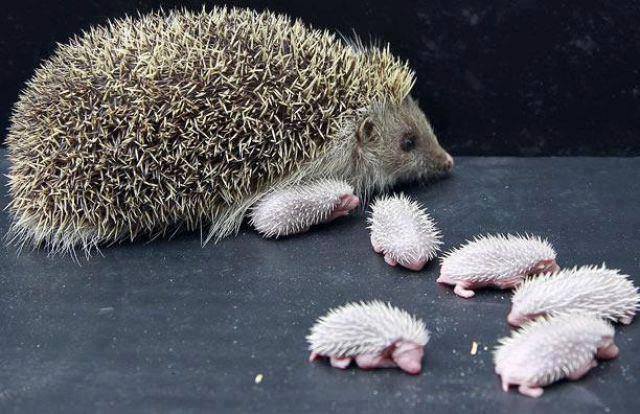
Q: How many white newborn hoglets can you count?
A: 6